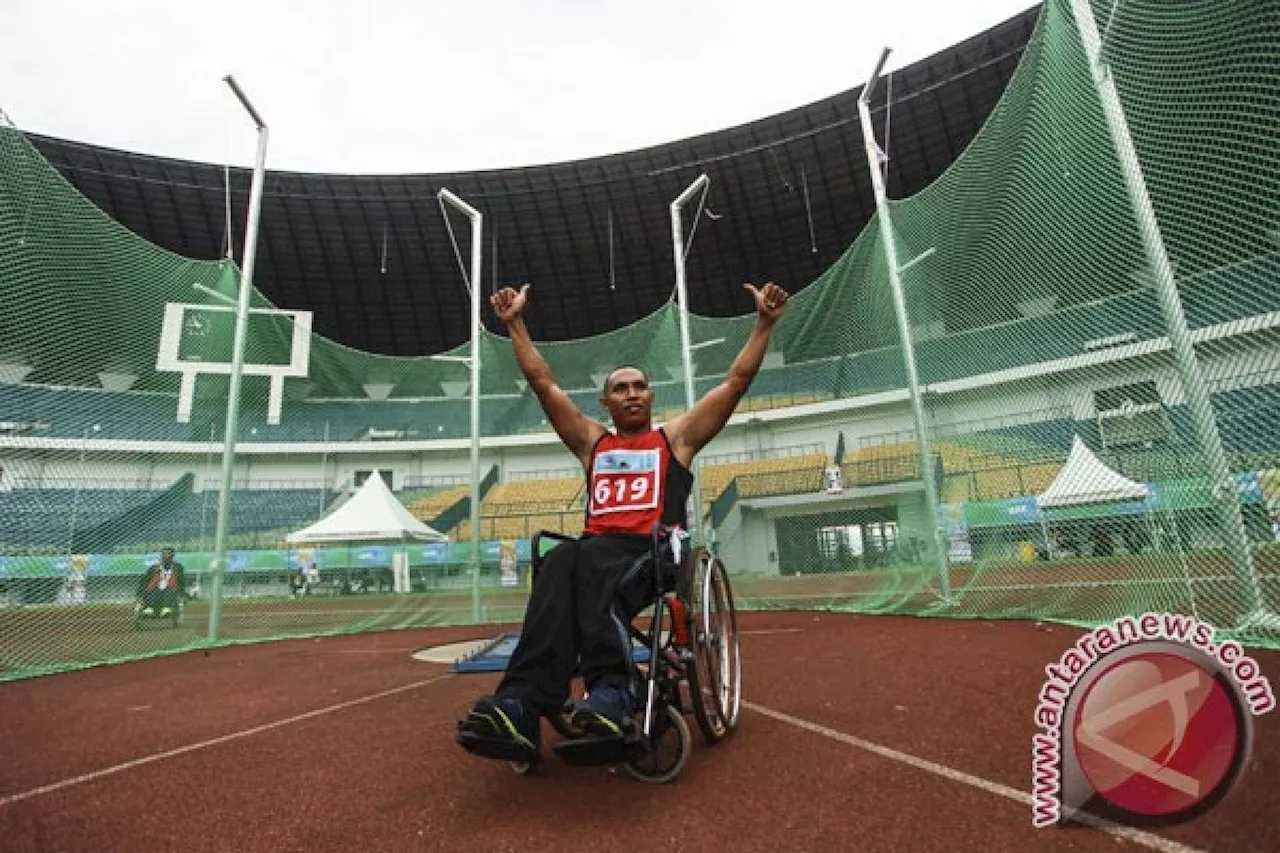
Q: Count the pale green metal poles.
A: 5